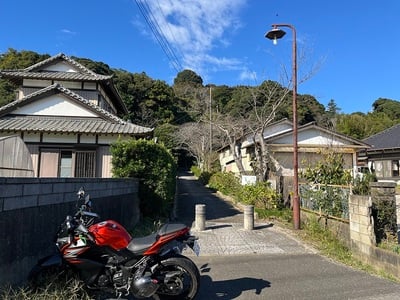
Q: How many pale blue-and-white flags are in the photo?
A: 0